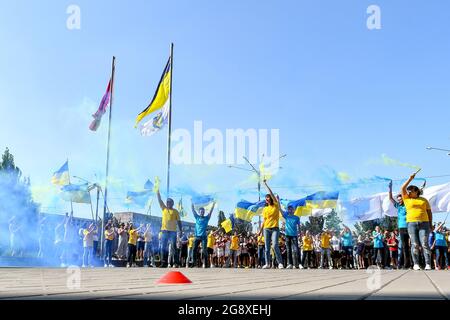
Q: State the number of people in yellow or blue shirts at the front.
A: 6